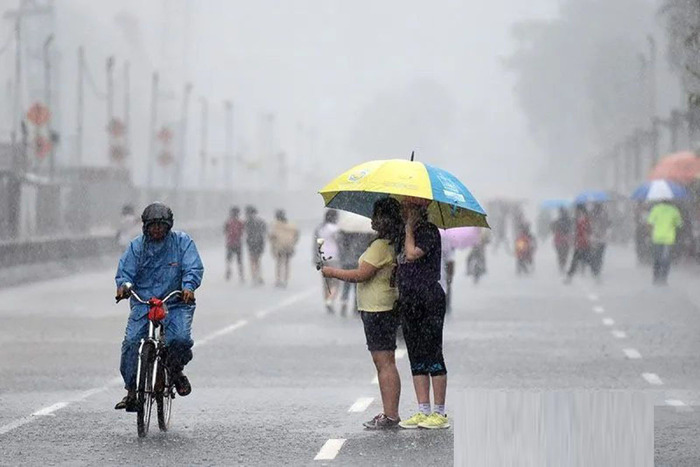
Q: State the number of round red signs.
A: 6